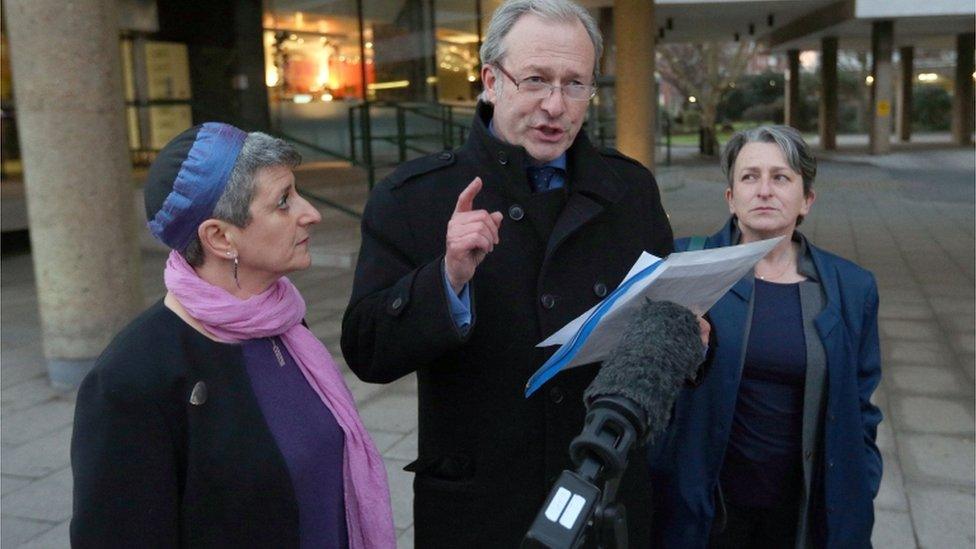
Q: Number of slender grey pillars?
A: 5